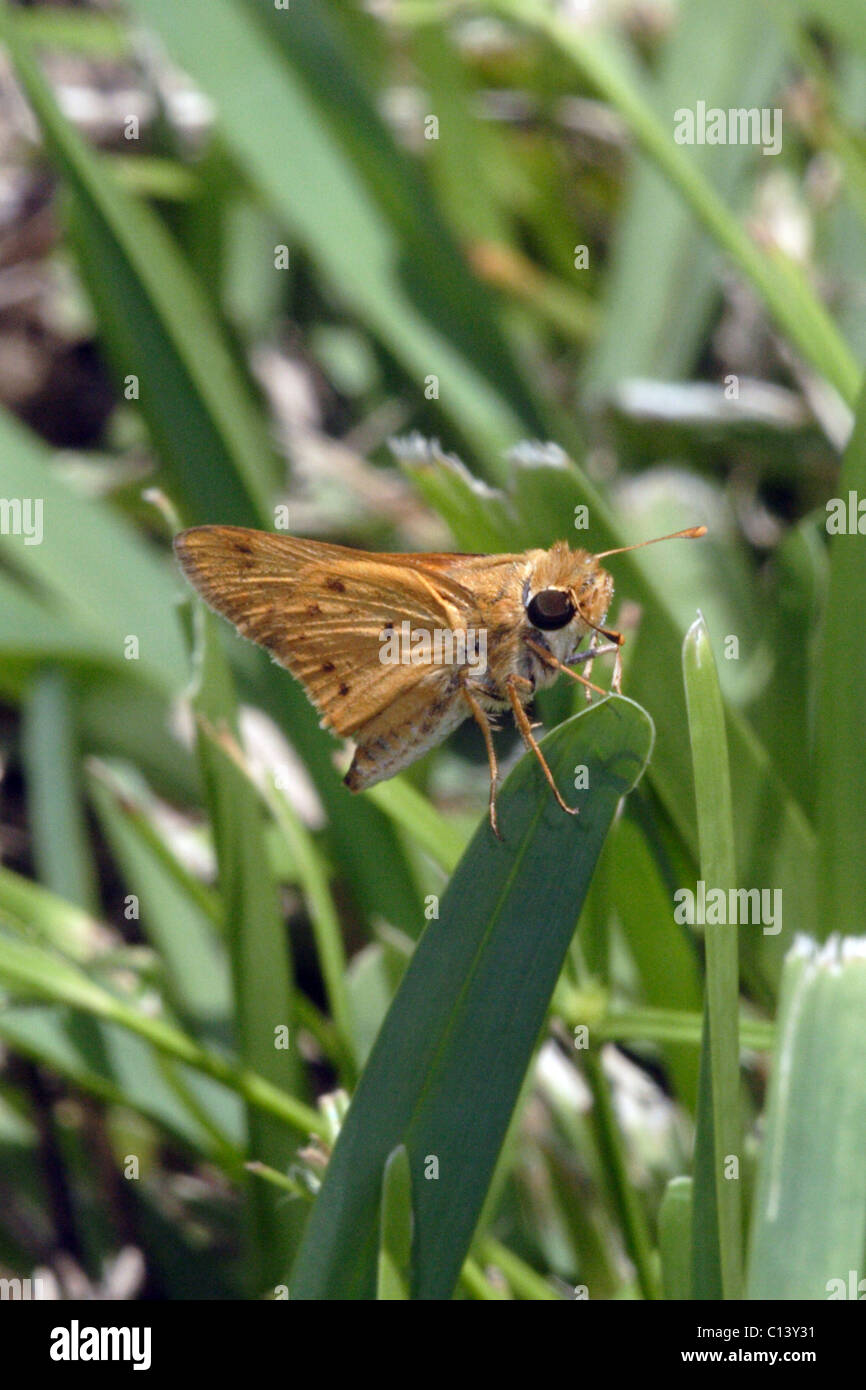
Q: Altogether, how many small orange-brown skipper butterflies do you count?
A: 1